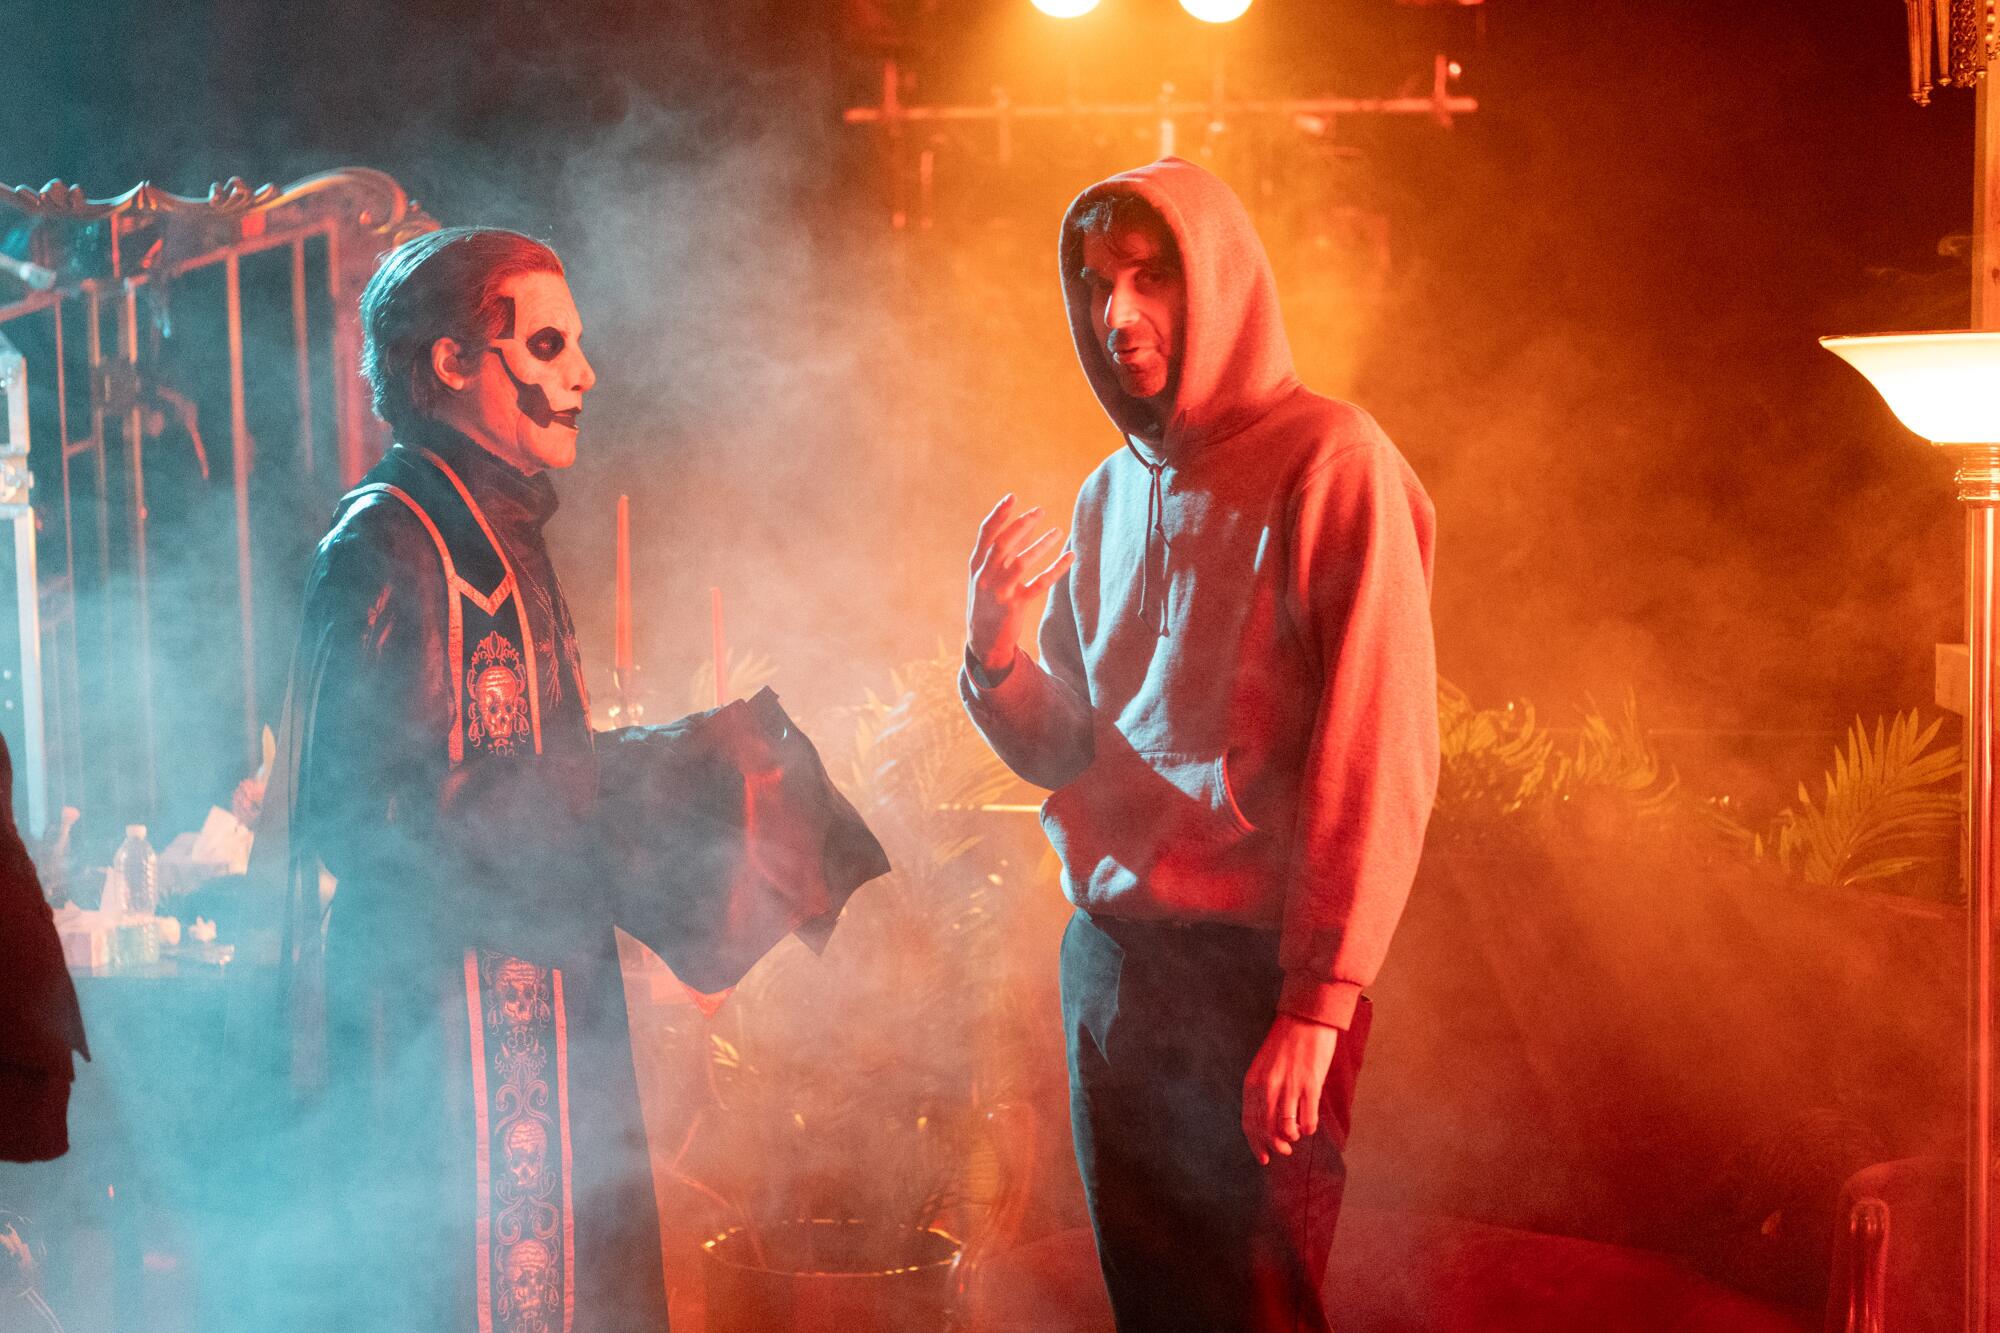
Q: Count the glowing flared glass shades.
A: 1